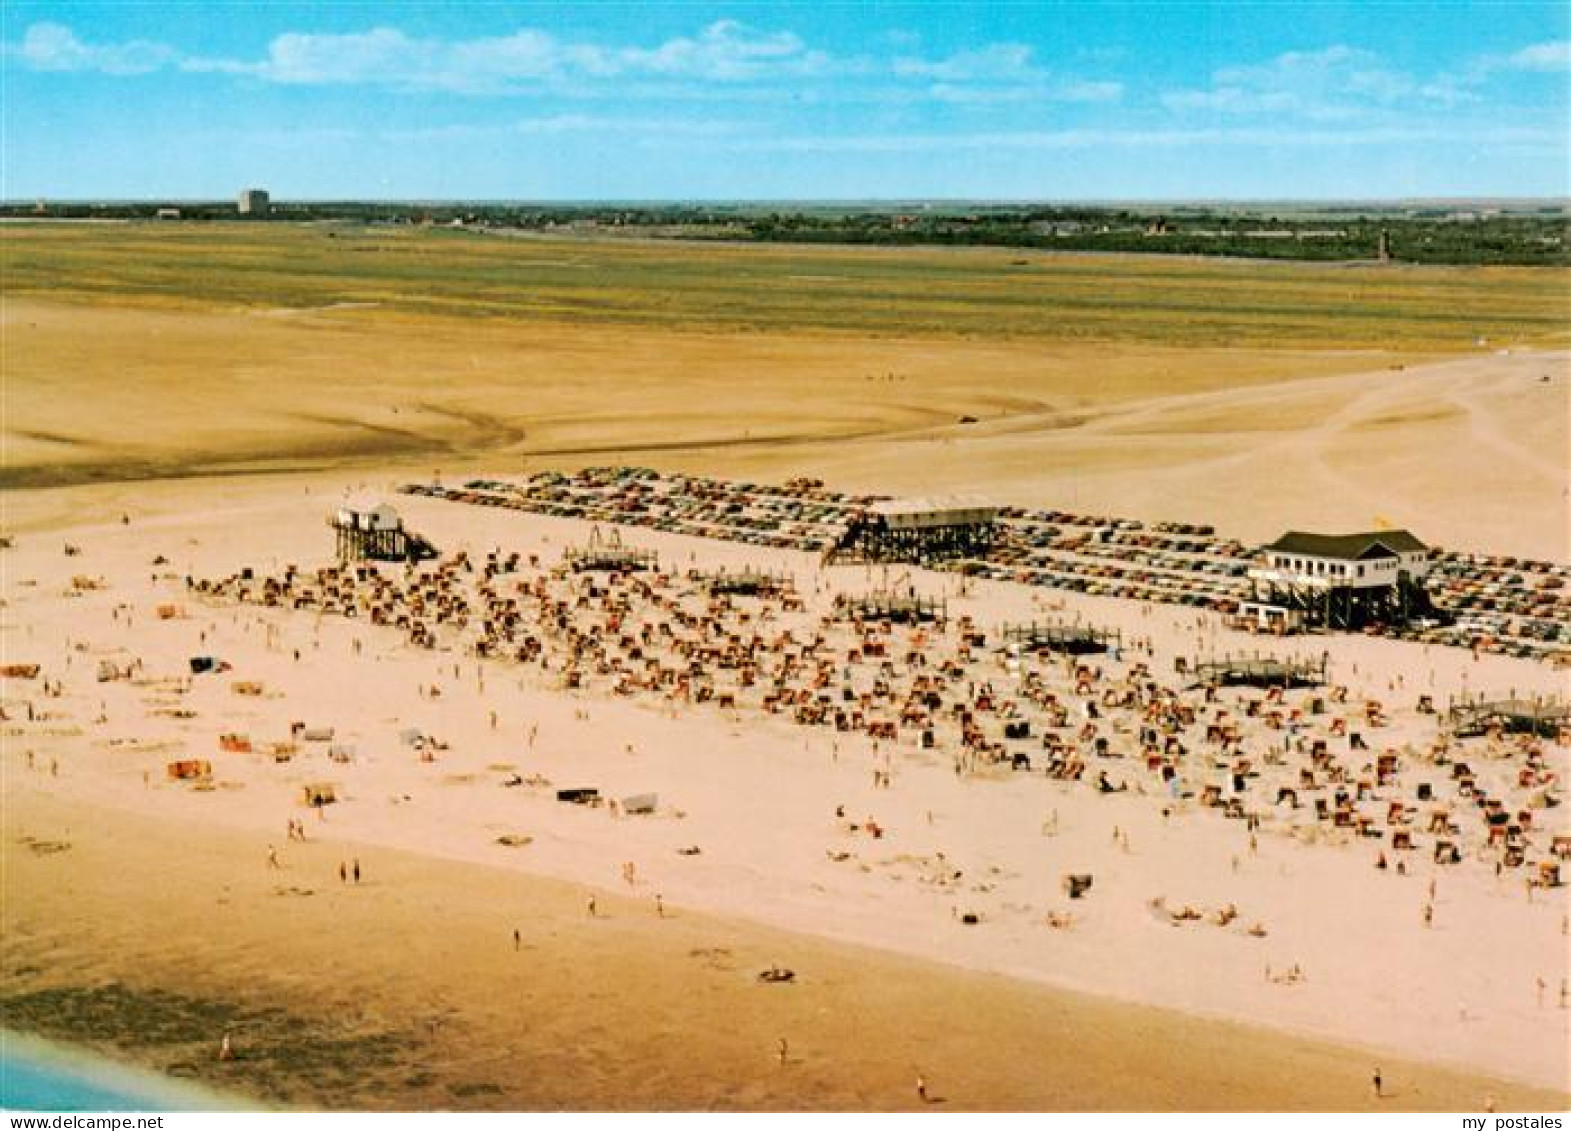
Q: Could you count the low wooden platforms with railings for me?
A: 6